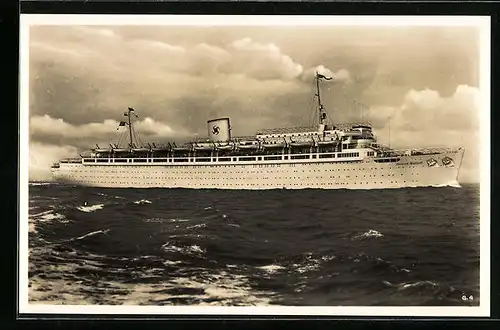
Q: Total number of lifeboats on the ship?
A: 11